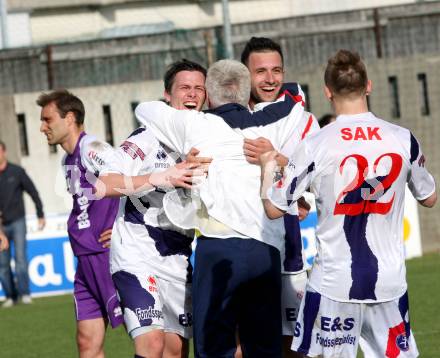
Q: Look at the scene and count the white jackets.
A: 1